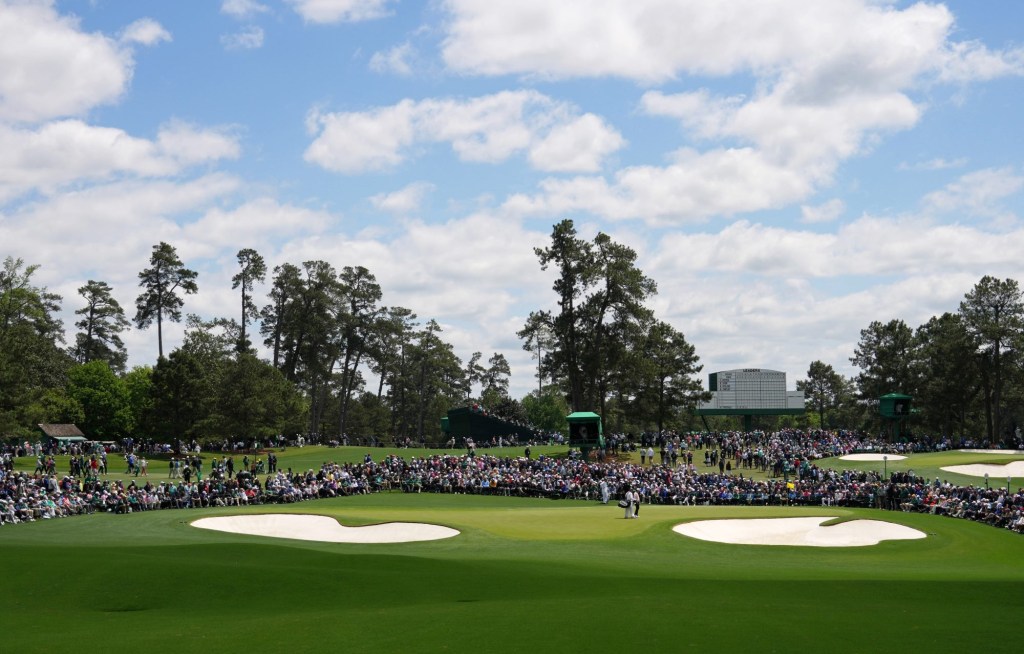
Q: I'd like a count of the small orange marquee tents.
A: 0